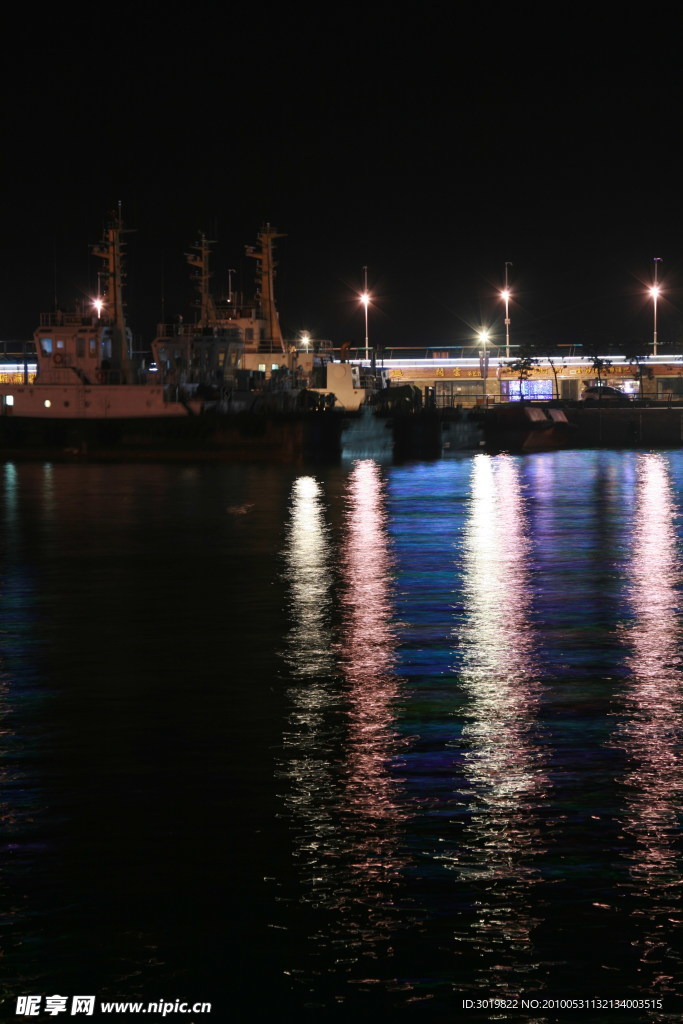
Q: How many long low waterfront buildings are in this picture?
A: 1